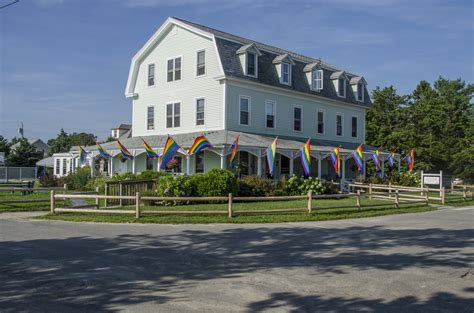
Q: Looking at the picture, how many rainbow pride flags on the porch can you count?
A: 14